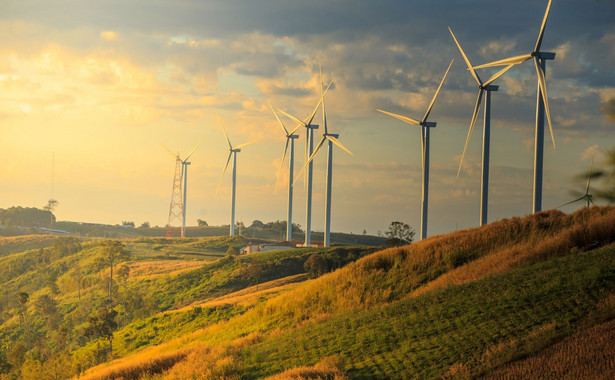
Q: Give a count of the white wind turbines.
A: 9